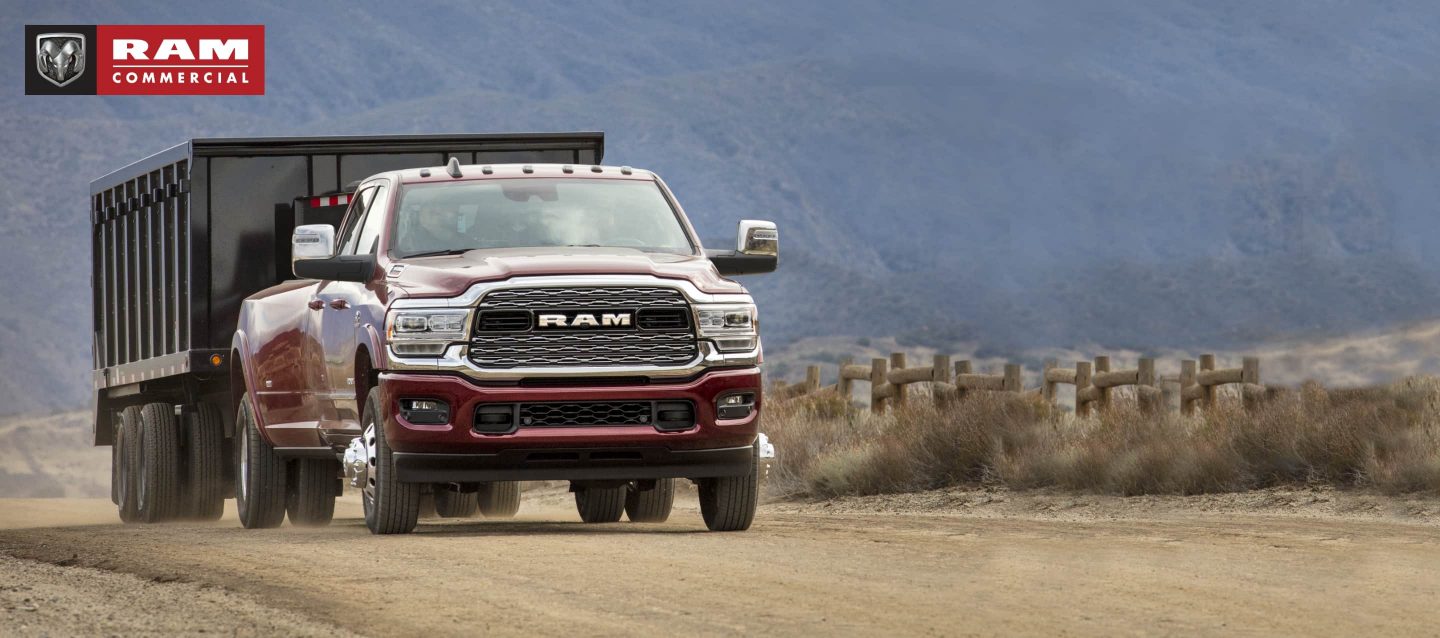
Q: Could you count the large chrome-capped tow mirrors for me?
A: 2